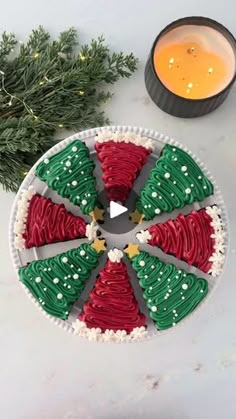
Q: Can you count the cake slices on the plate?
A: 8